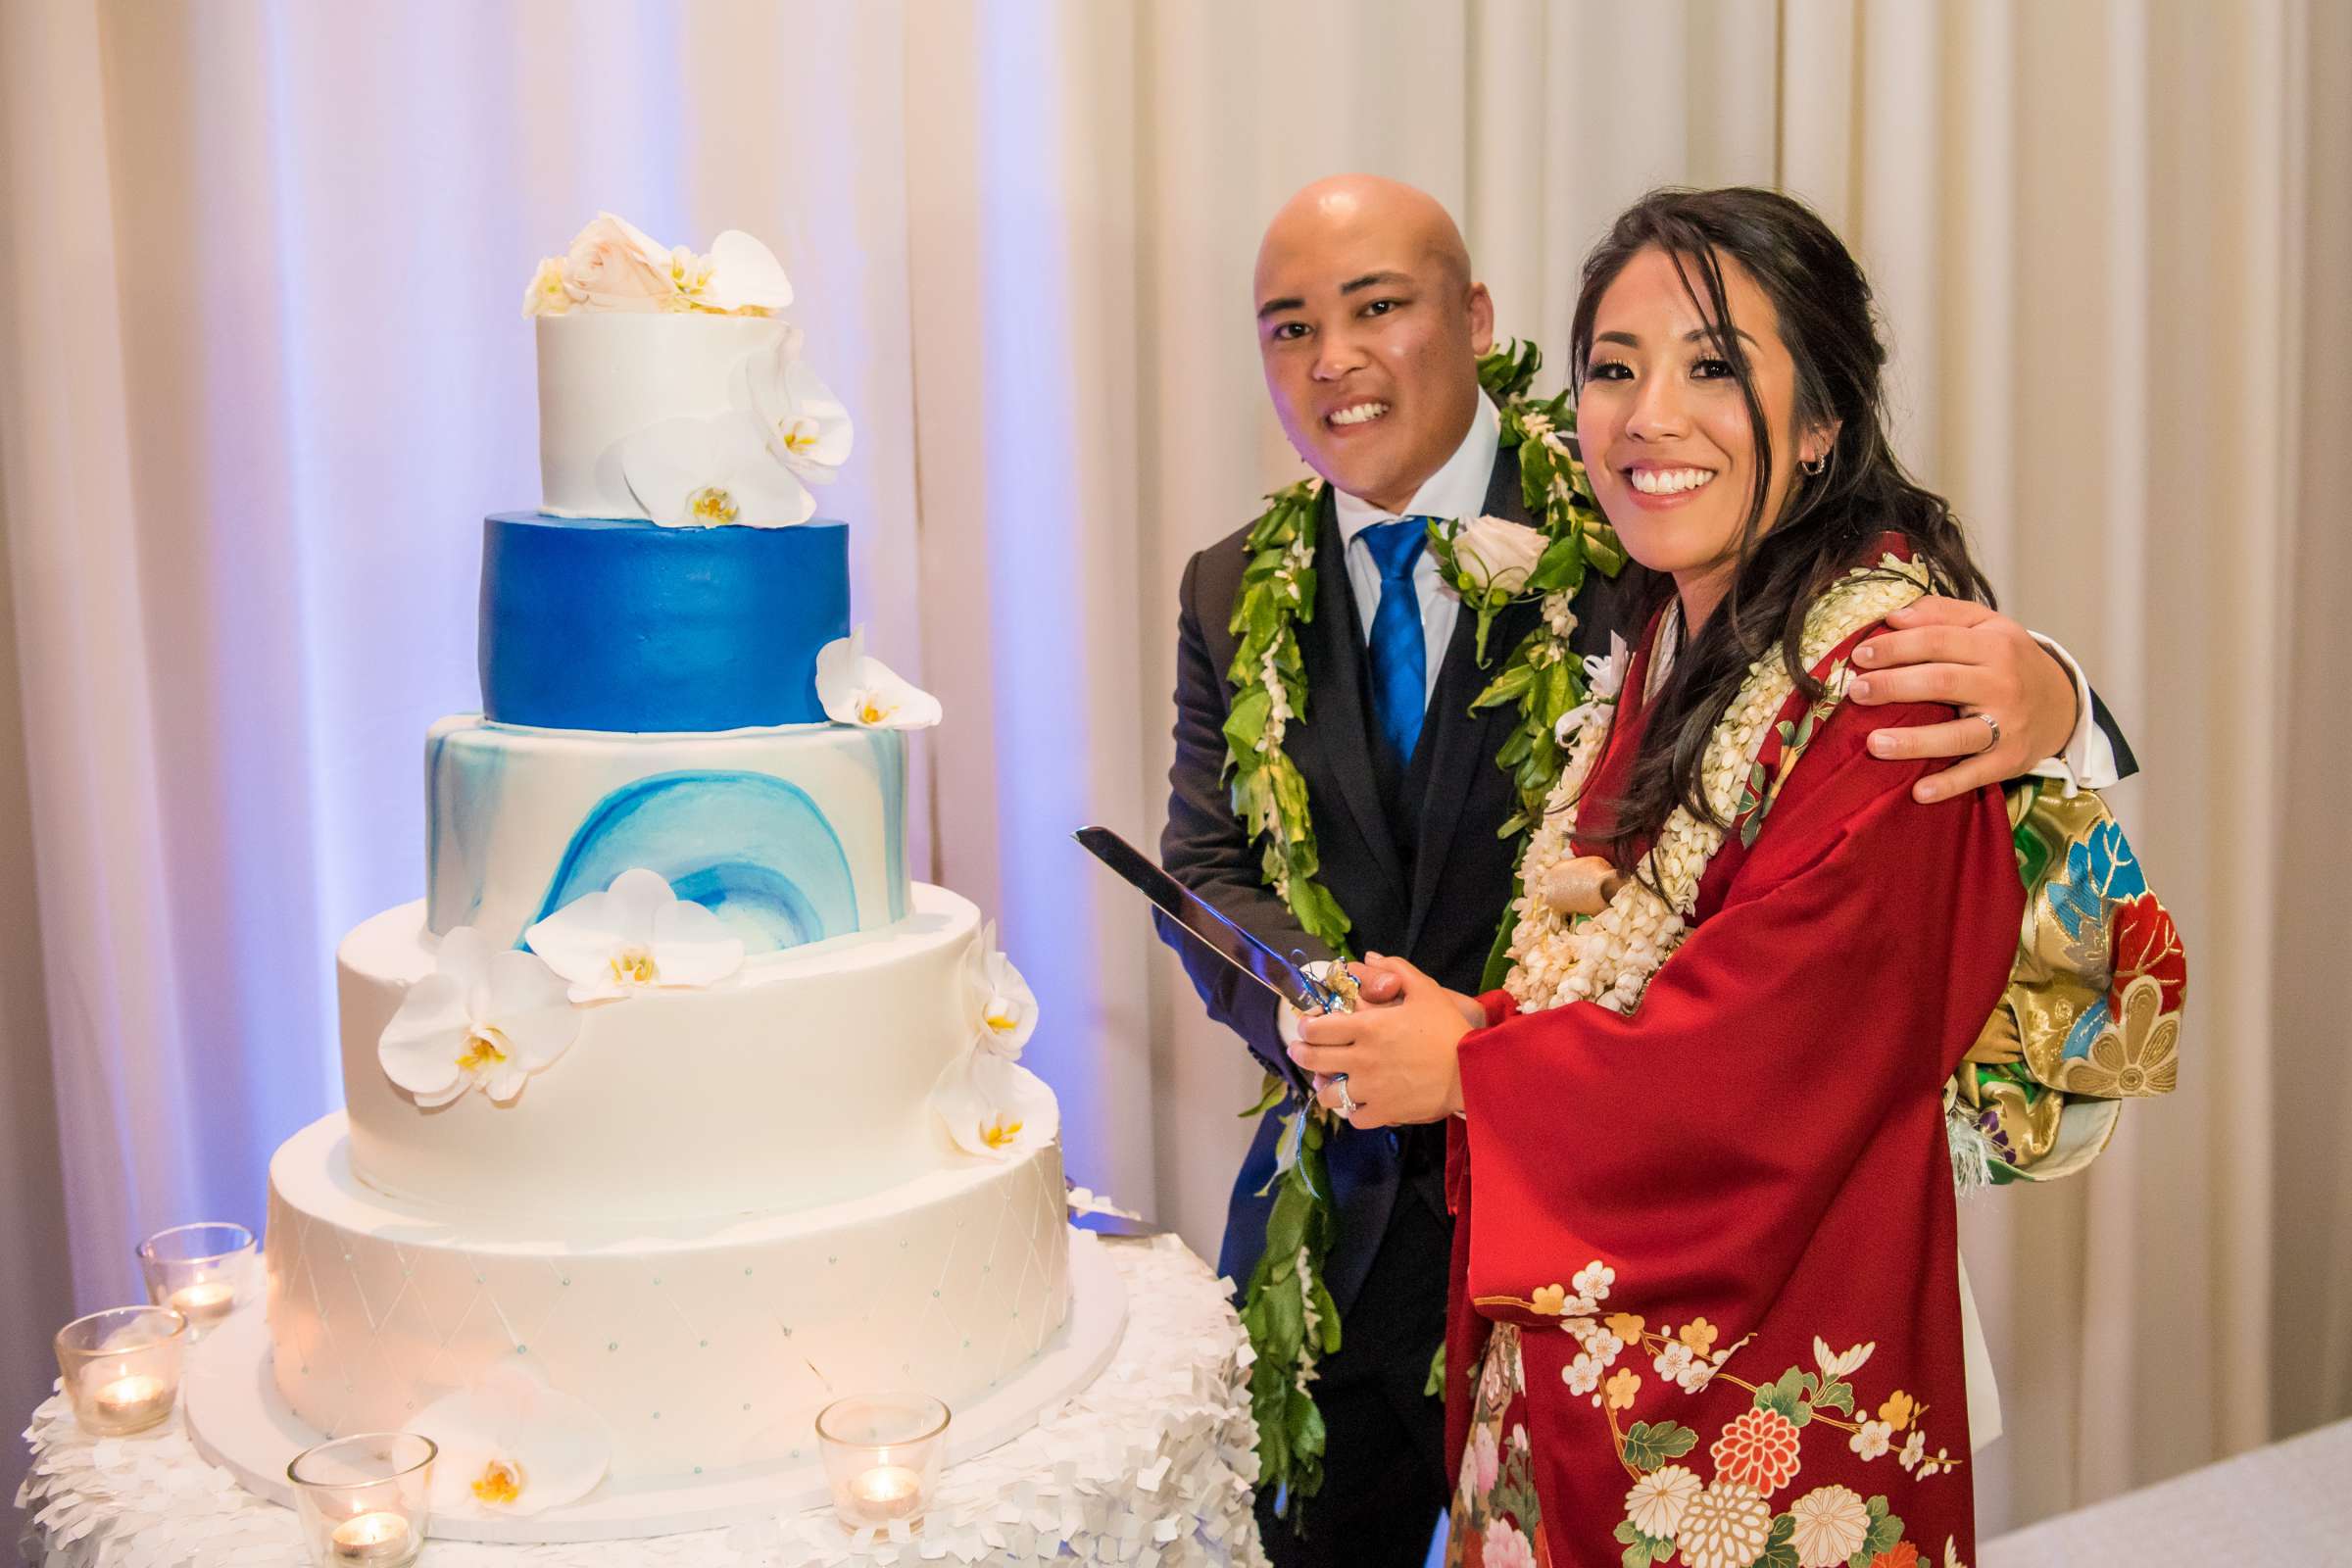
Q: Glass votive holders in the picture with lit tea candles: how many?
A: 4